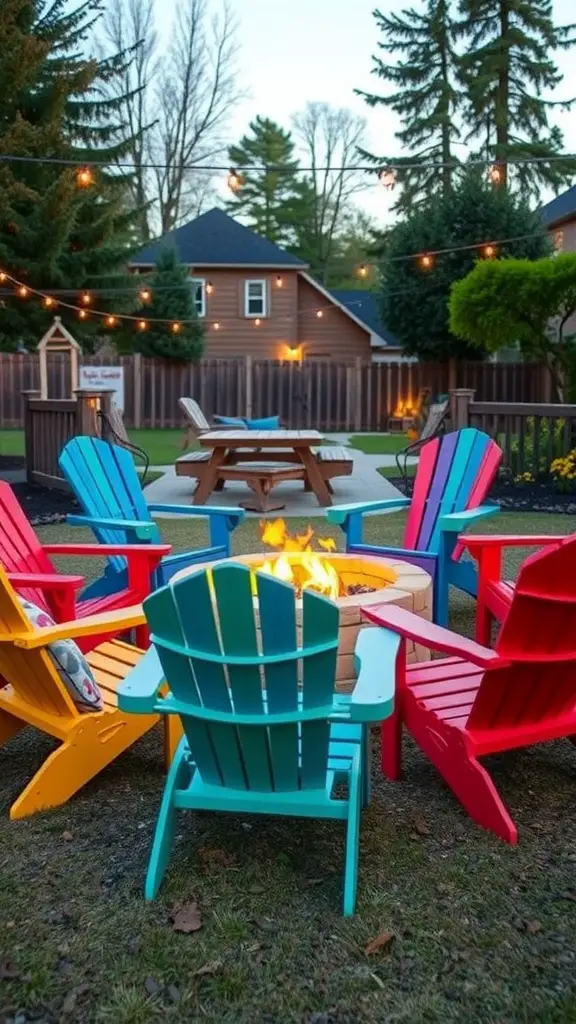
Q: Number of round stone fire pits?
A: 1